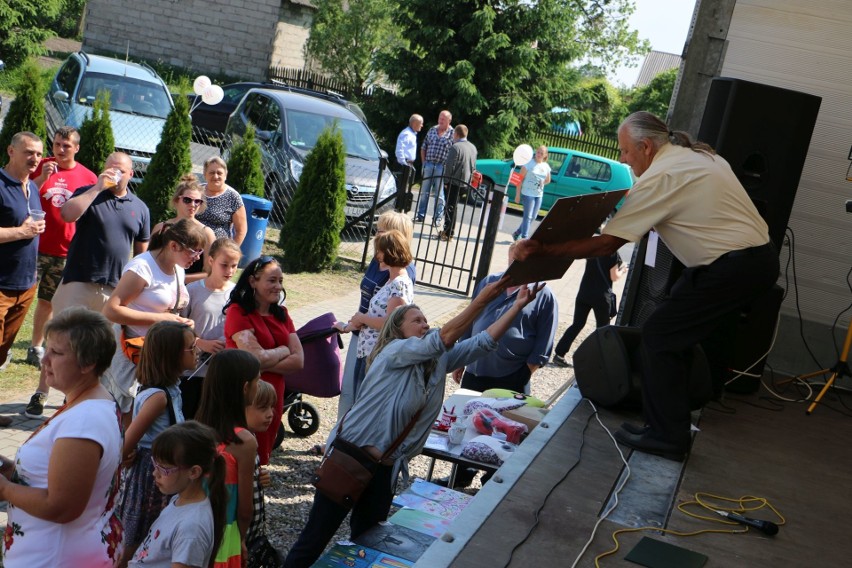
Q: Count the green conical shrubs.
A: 5